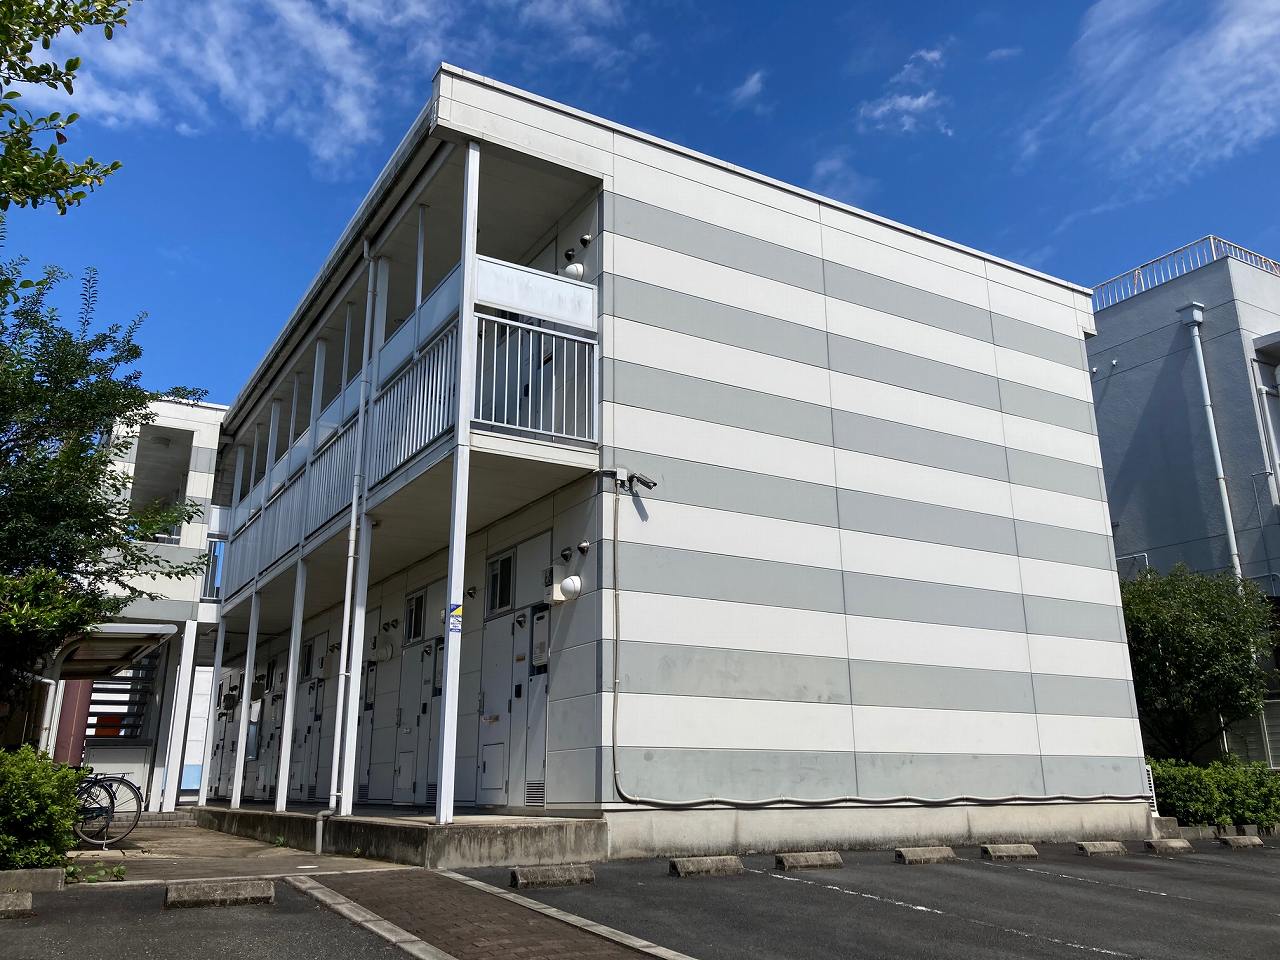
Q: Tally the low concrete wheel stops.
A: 10